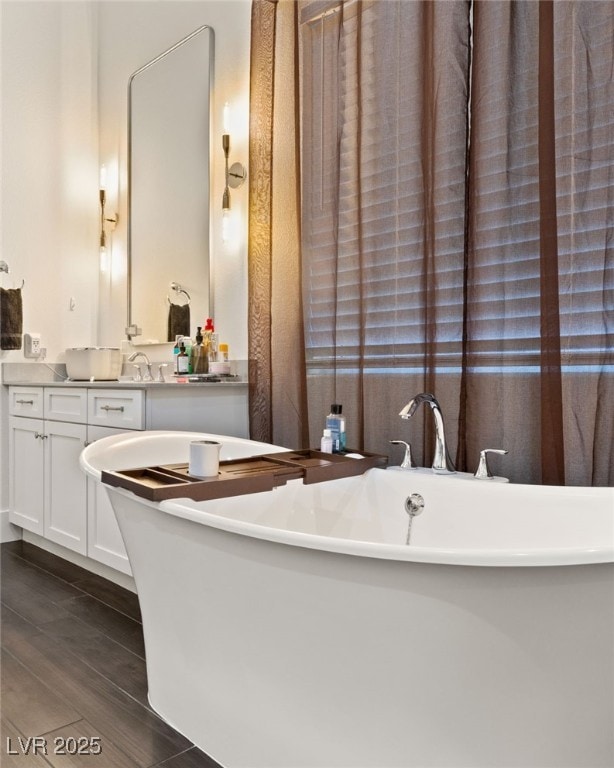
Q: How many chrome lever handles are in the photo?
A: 4